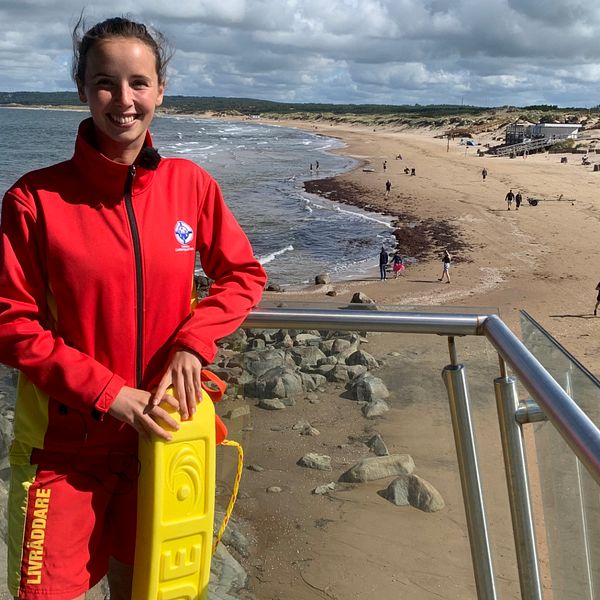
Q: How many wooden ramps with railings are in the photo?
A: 1